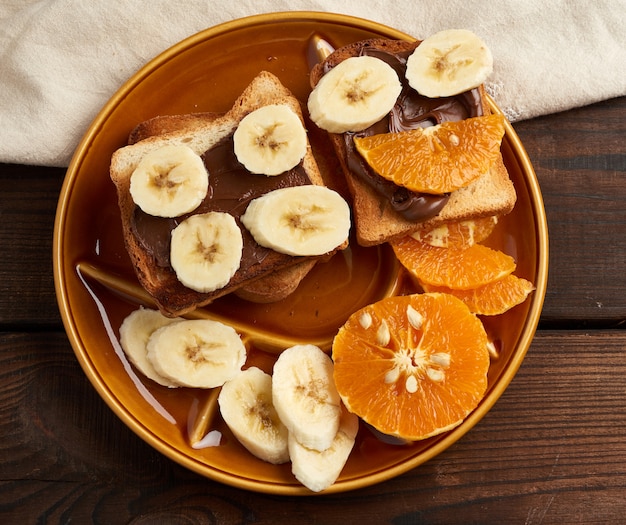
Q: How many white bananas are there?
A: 11